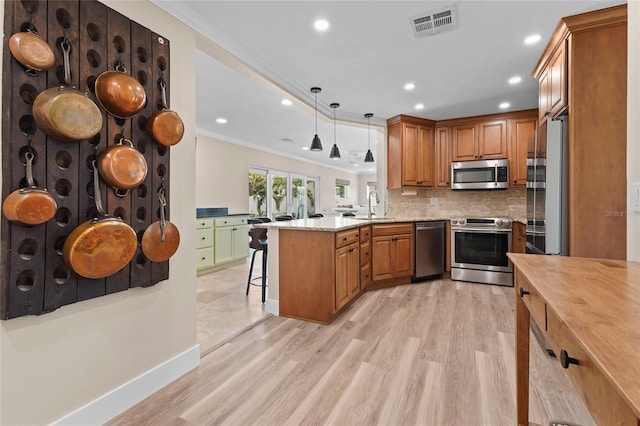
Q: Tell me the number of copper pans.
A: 8